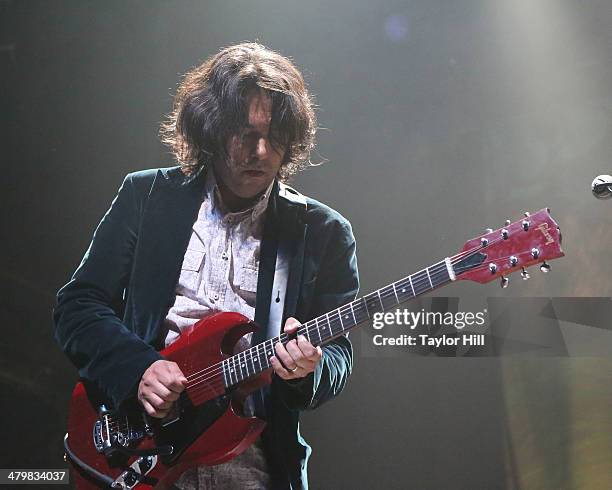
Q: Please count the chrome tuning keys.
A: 6